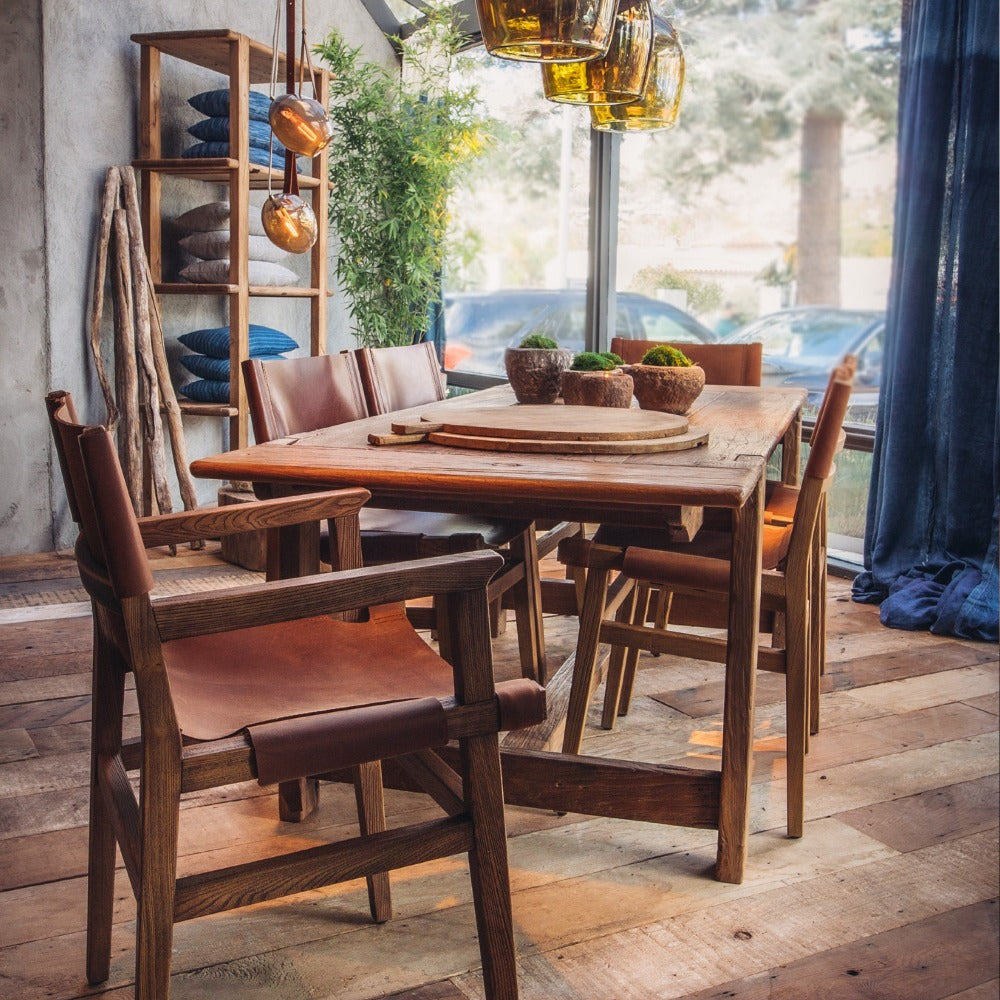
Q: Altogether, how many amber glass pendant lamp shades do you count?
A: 5